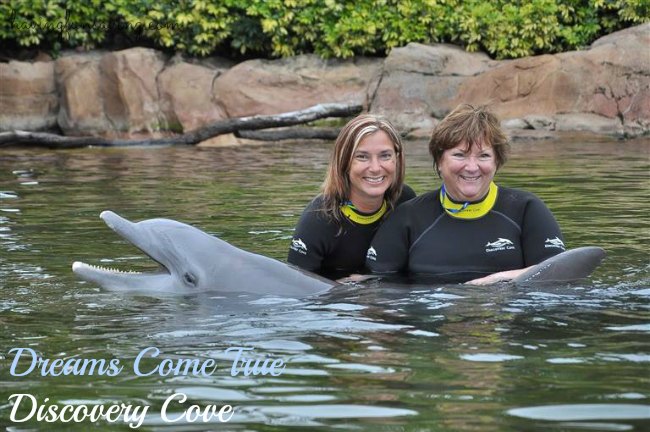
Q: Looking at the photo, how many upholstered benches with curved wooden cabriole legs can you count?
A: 0